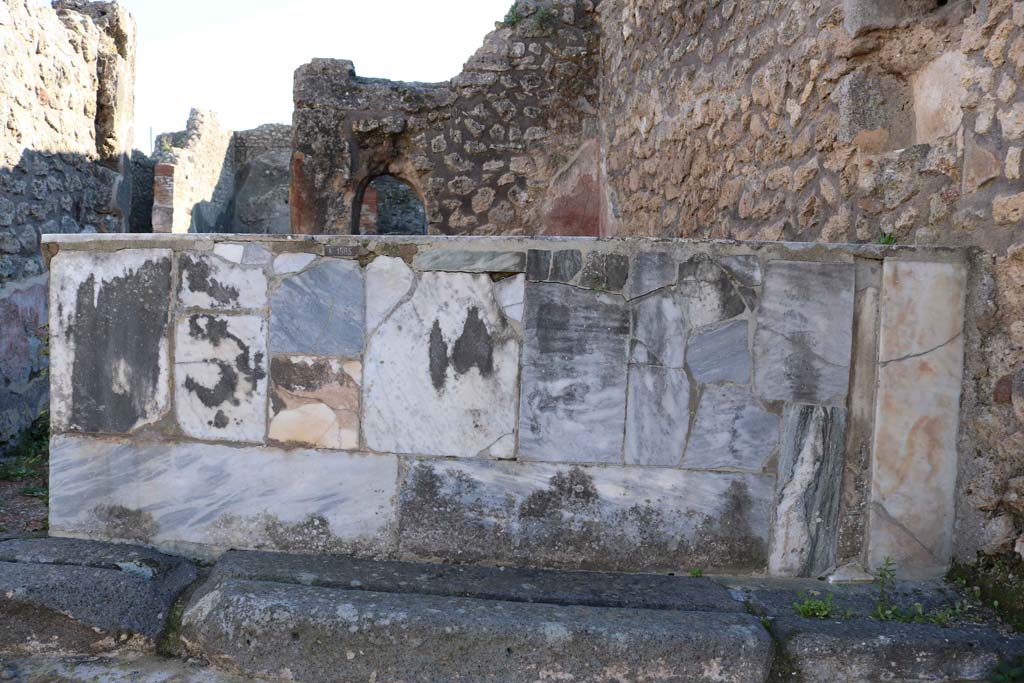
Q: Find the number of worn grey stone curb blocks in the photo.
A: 3